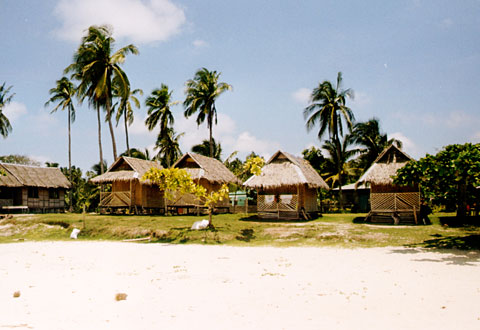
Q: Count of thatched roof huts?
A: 5